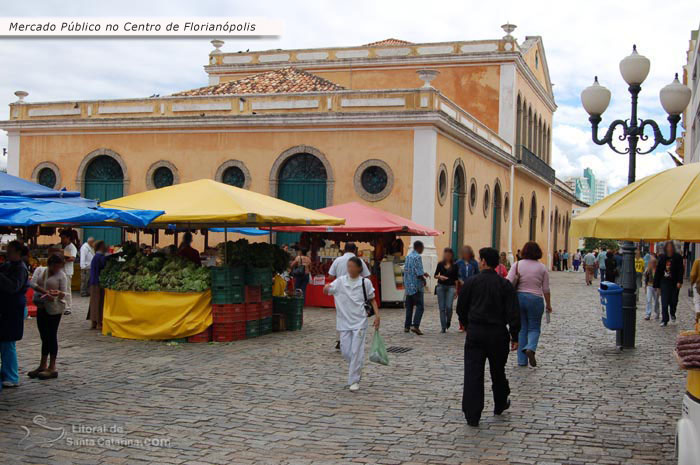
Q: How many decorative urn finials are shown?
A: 4